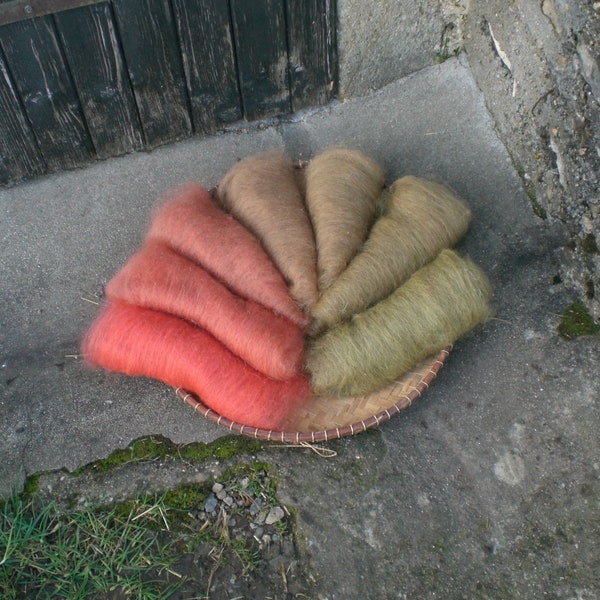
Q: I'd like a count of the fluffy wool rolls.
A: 7